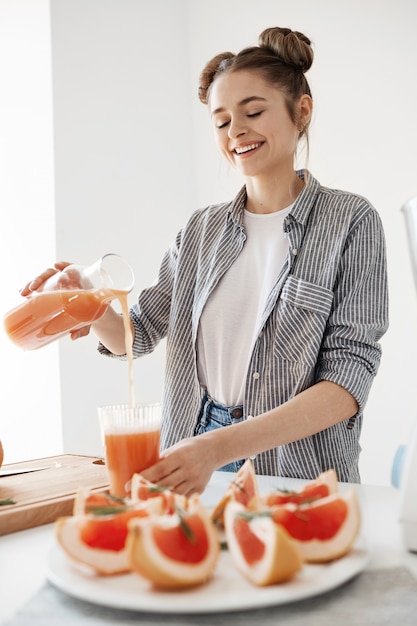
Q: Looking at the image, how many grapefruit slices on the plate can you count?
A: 8